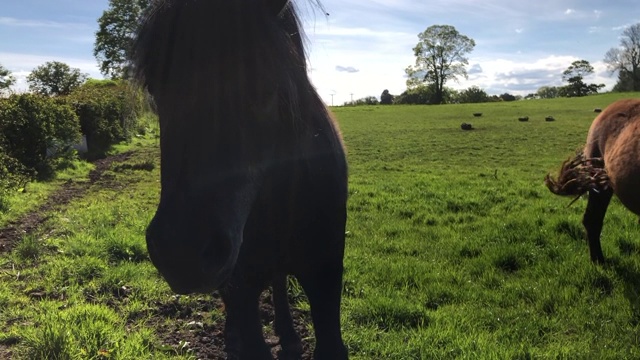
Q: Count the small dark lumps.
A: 5